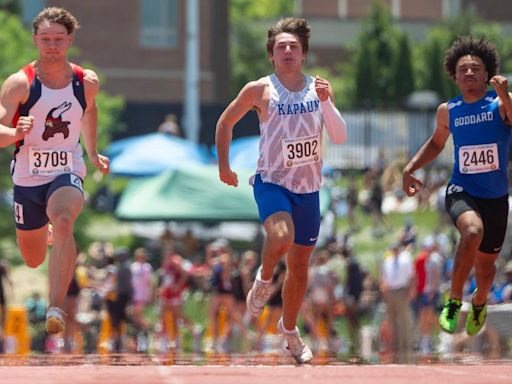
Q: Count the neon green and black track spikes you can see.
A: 2